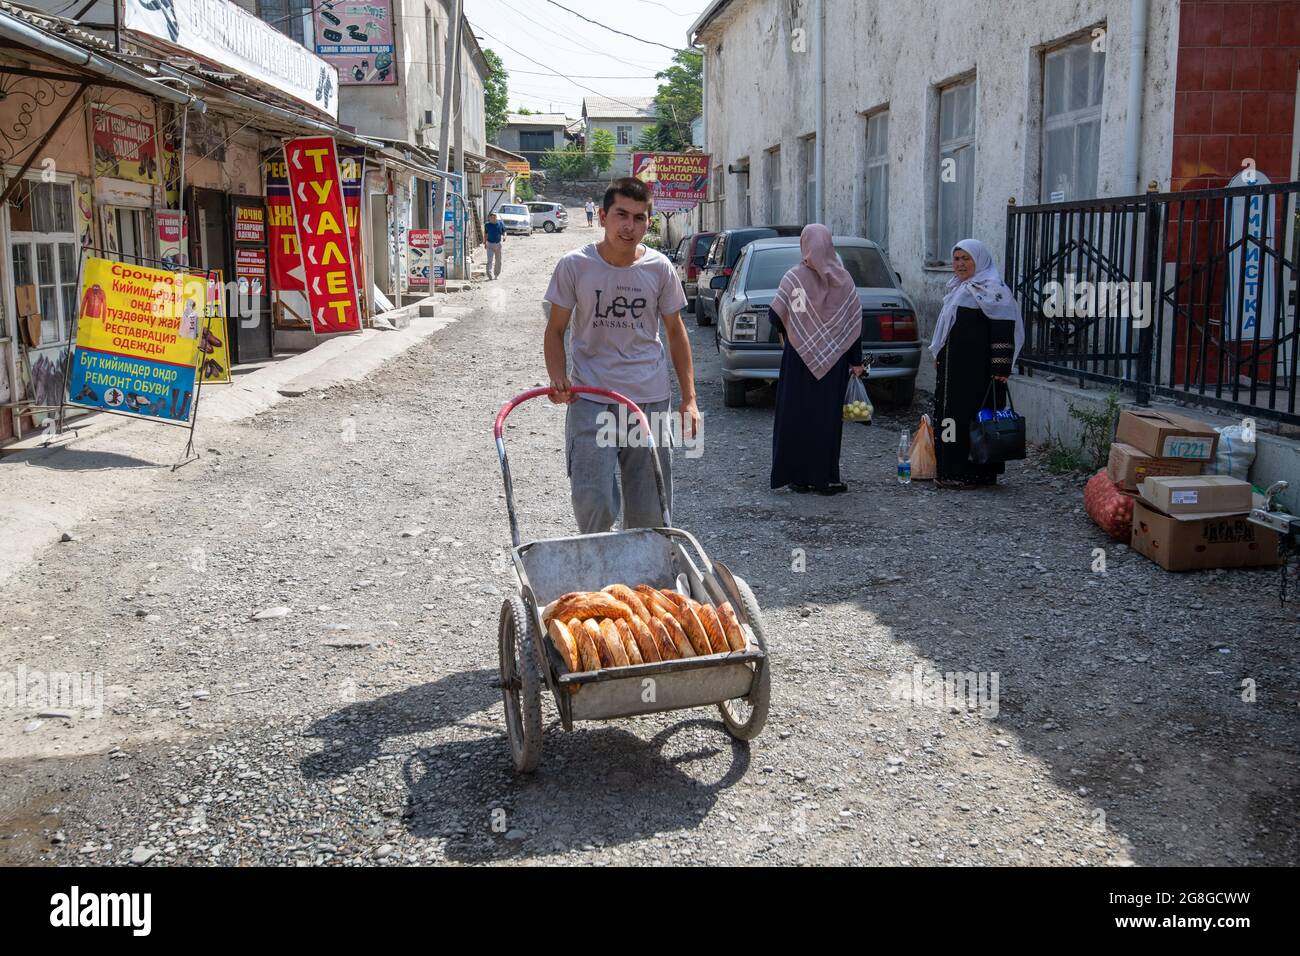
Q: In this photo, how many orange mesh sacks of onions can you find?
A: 1